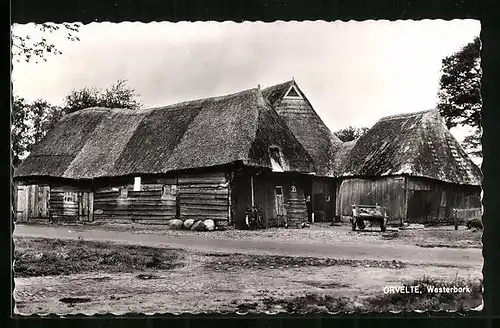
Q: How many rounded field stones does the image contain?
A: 4